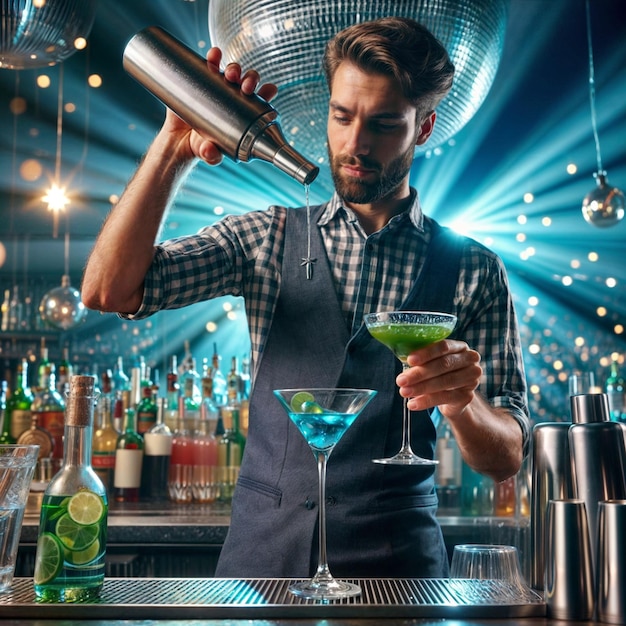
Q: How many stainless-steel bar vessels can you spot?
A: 5